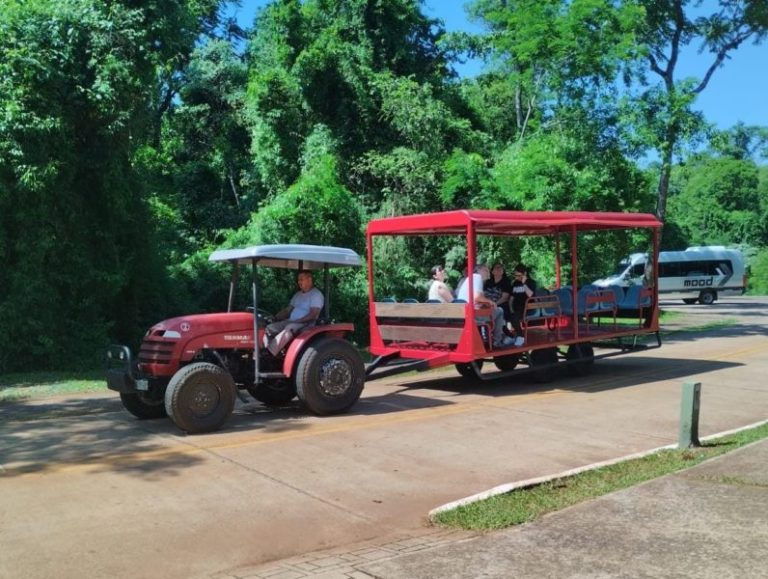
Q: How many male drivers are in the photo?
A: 1